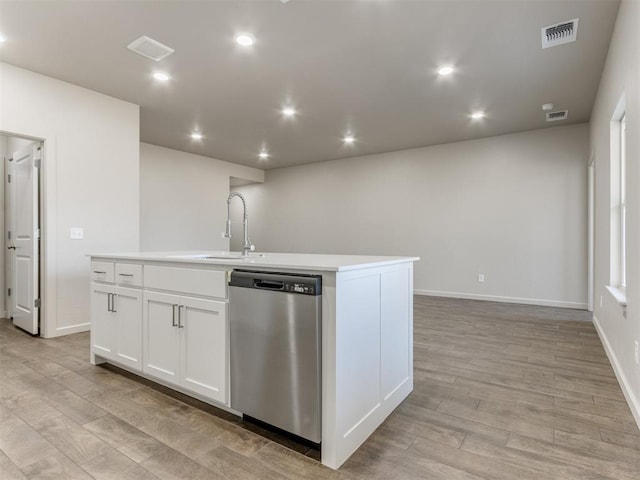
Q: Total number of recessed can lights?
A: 9